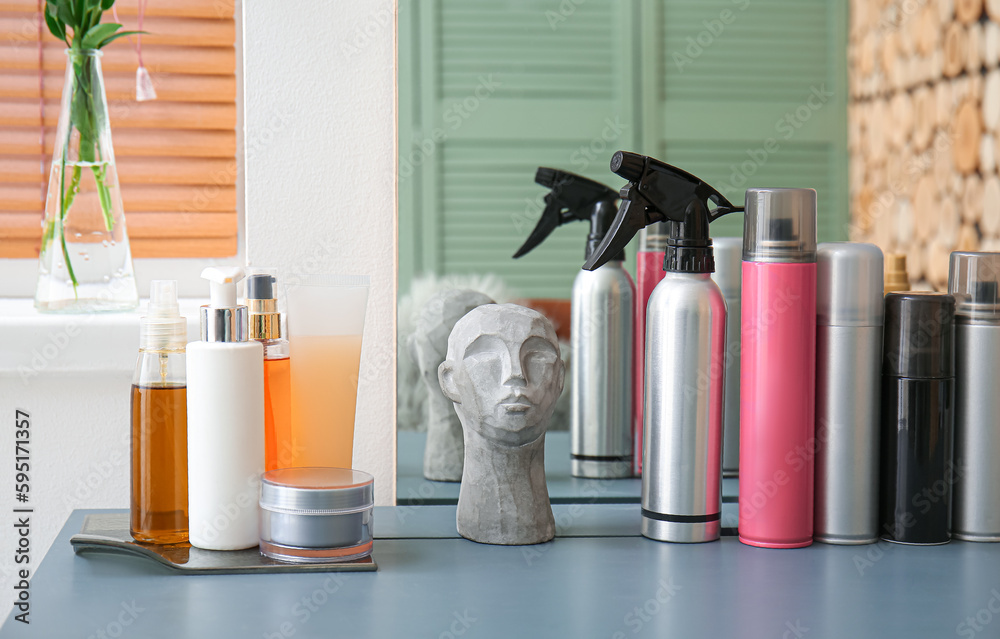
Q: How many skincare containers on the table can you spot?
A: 5